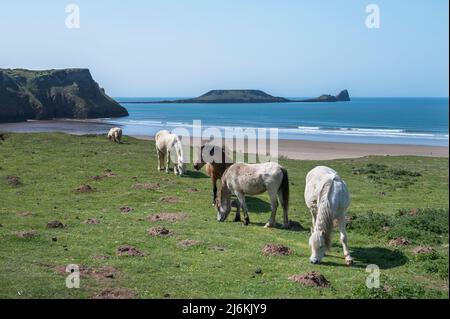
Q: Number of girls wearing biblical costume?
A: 0